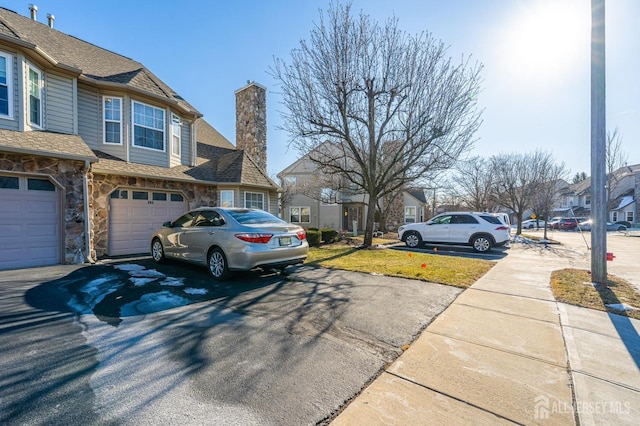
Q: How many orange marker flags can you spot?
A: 3